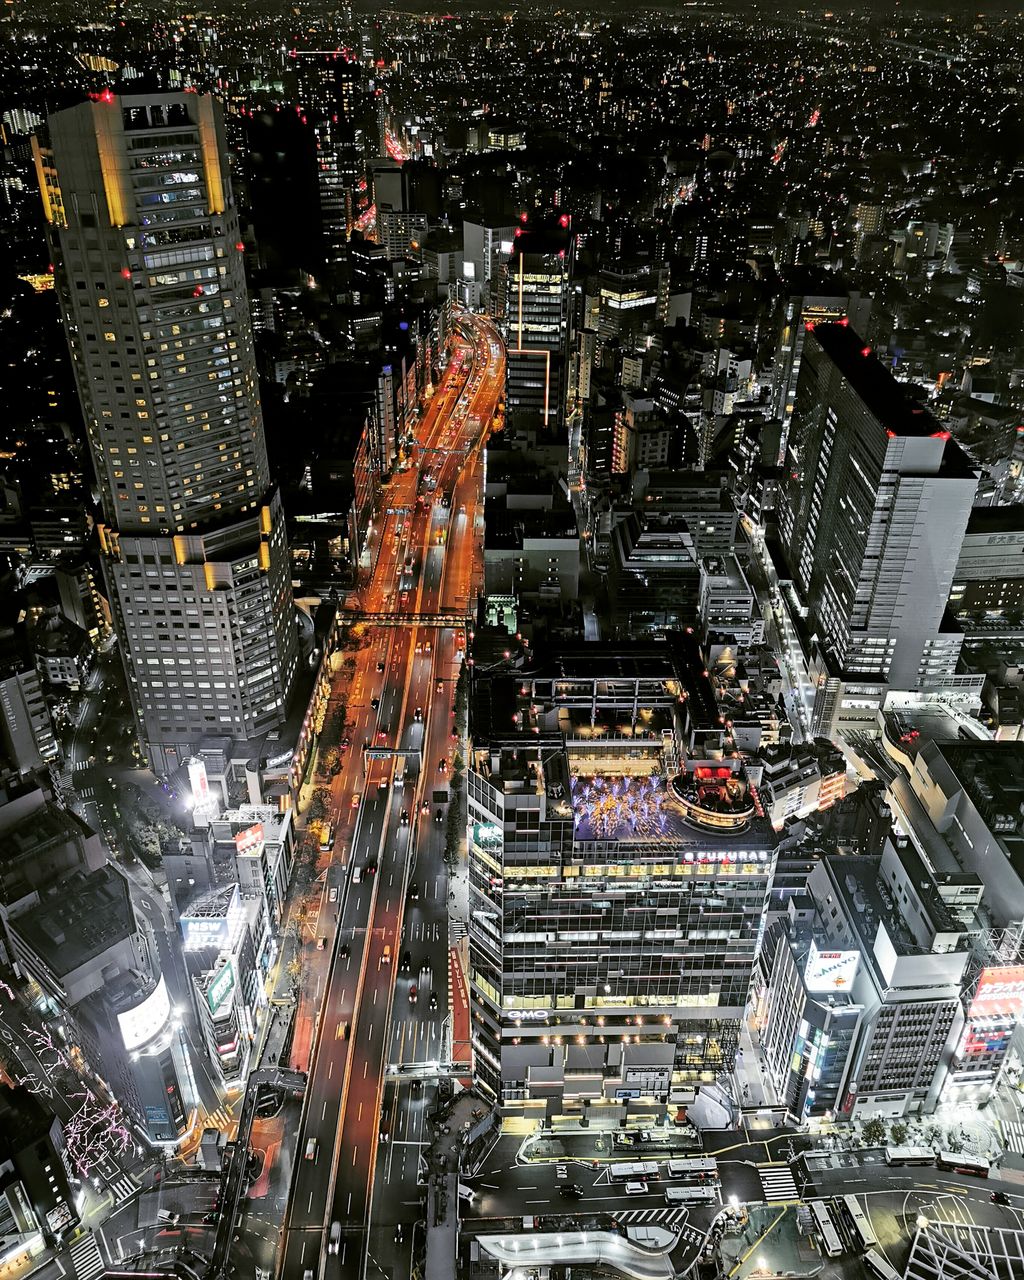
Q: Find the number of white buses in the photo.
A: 8